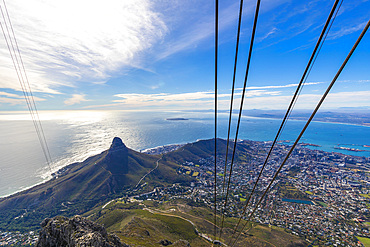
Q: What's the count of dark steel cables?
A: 5